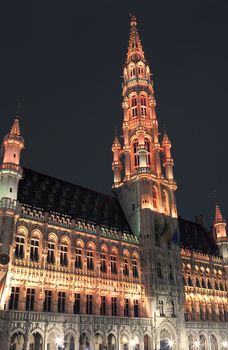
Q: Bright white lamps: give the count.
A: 5